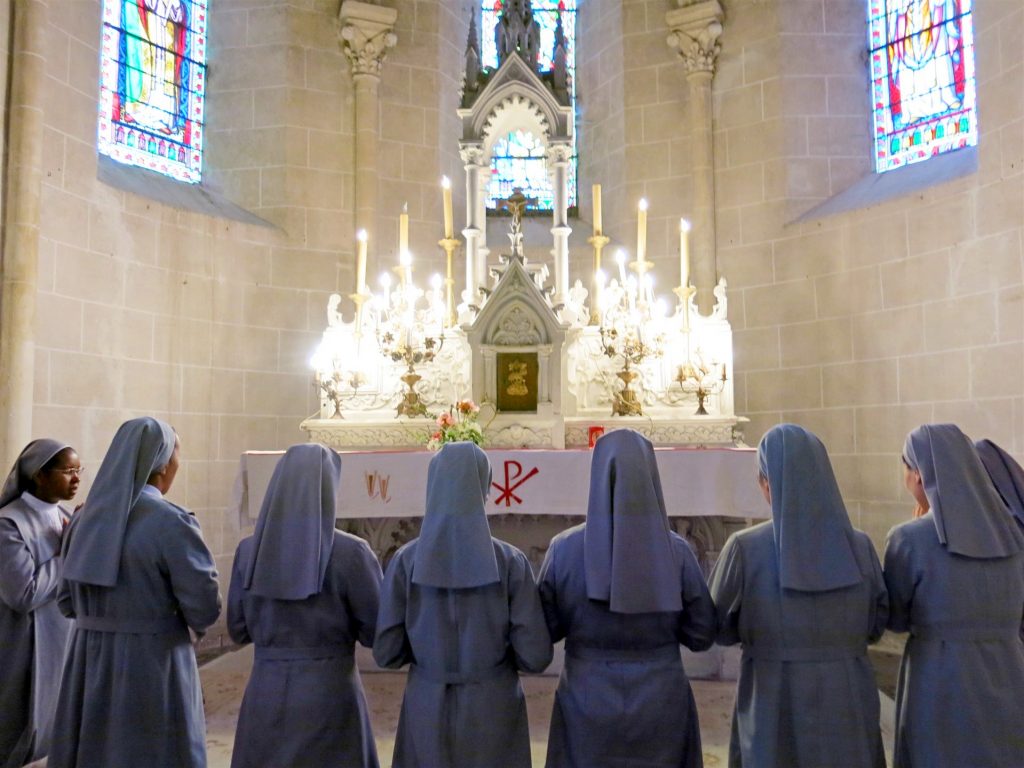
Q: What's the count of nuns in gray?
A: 8